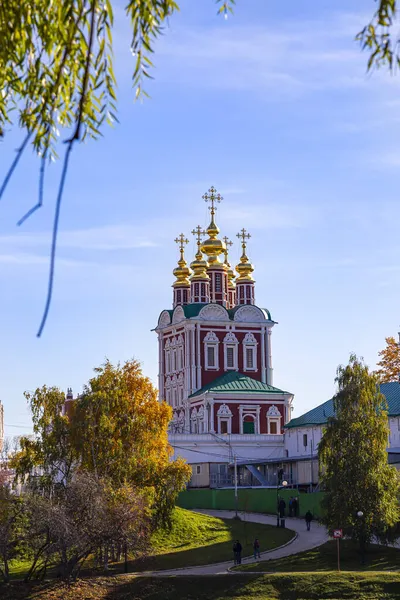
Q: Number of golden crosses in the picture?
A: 5